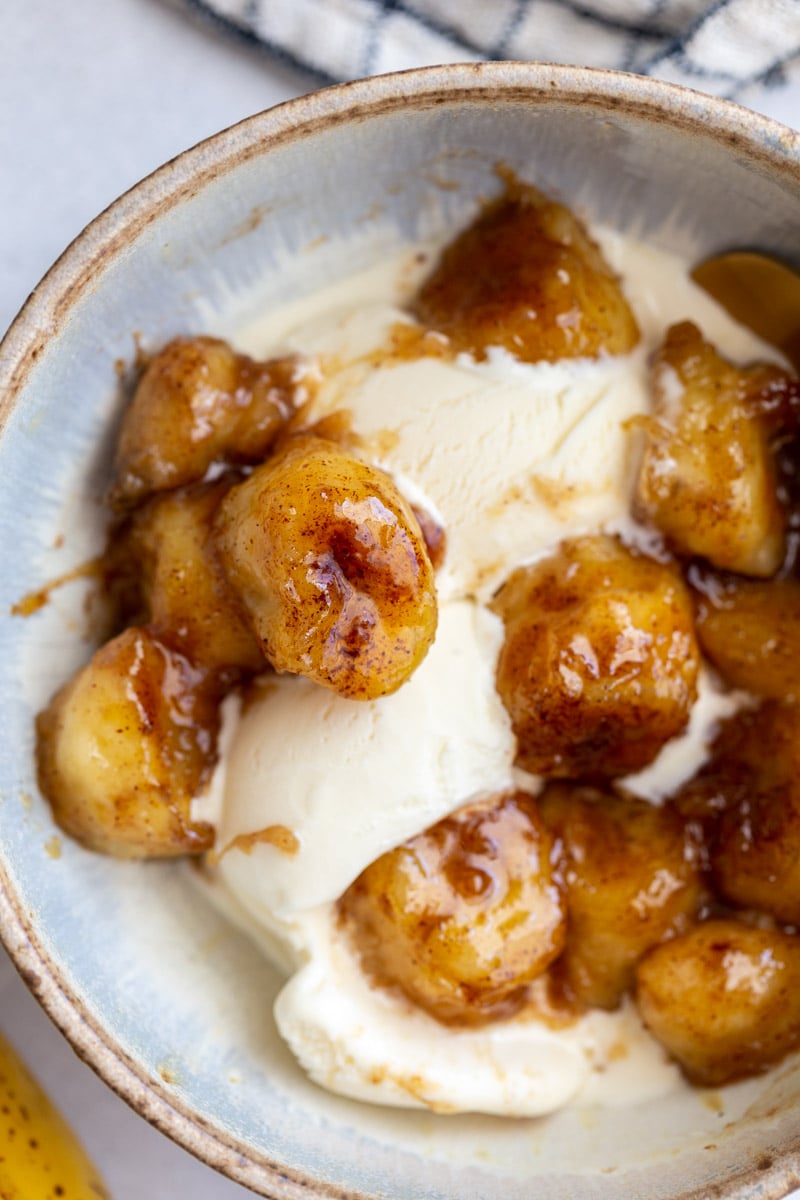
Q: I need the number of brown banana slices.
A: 12